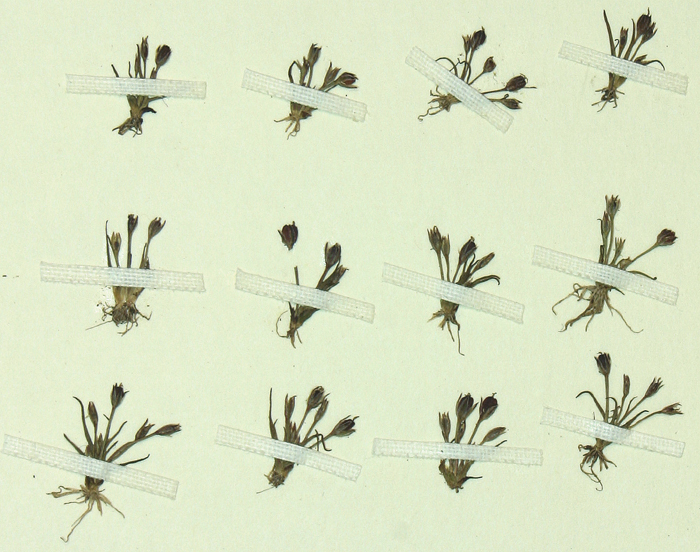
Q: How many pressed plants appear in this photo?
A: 12